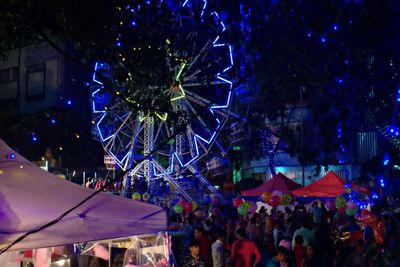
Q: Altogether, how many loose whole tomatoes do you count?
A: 0